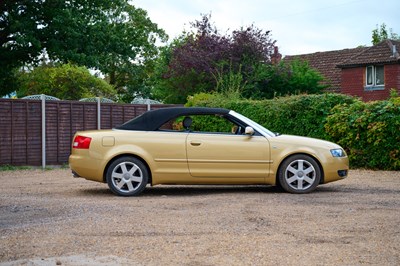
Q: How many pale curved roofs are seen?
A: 3